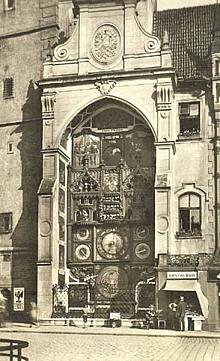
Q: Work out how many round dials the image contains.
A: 6